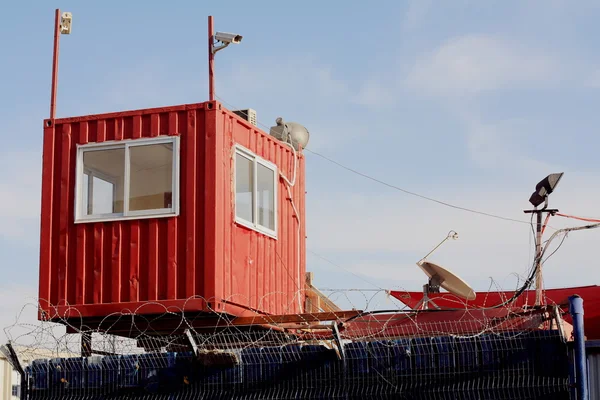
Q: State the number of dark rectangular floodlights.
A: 2